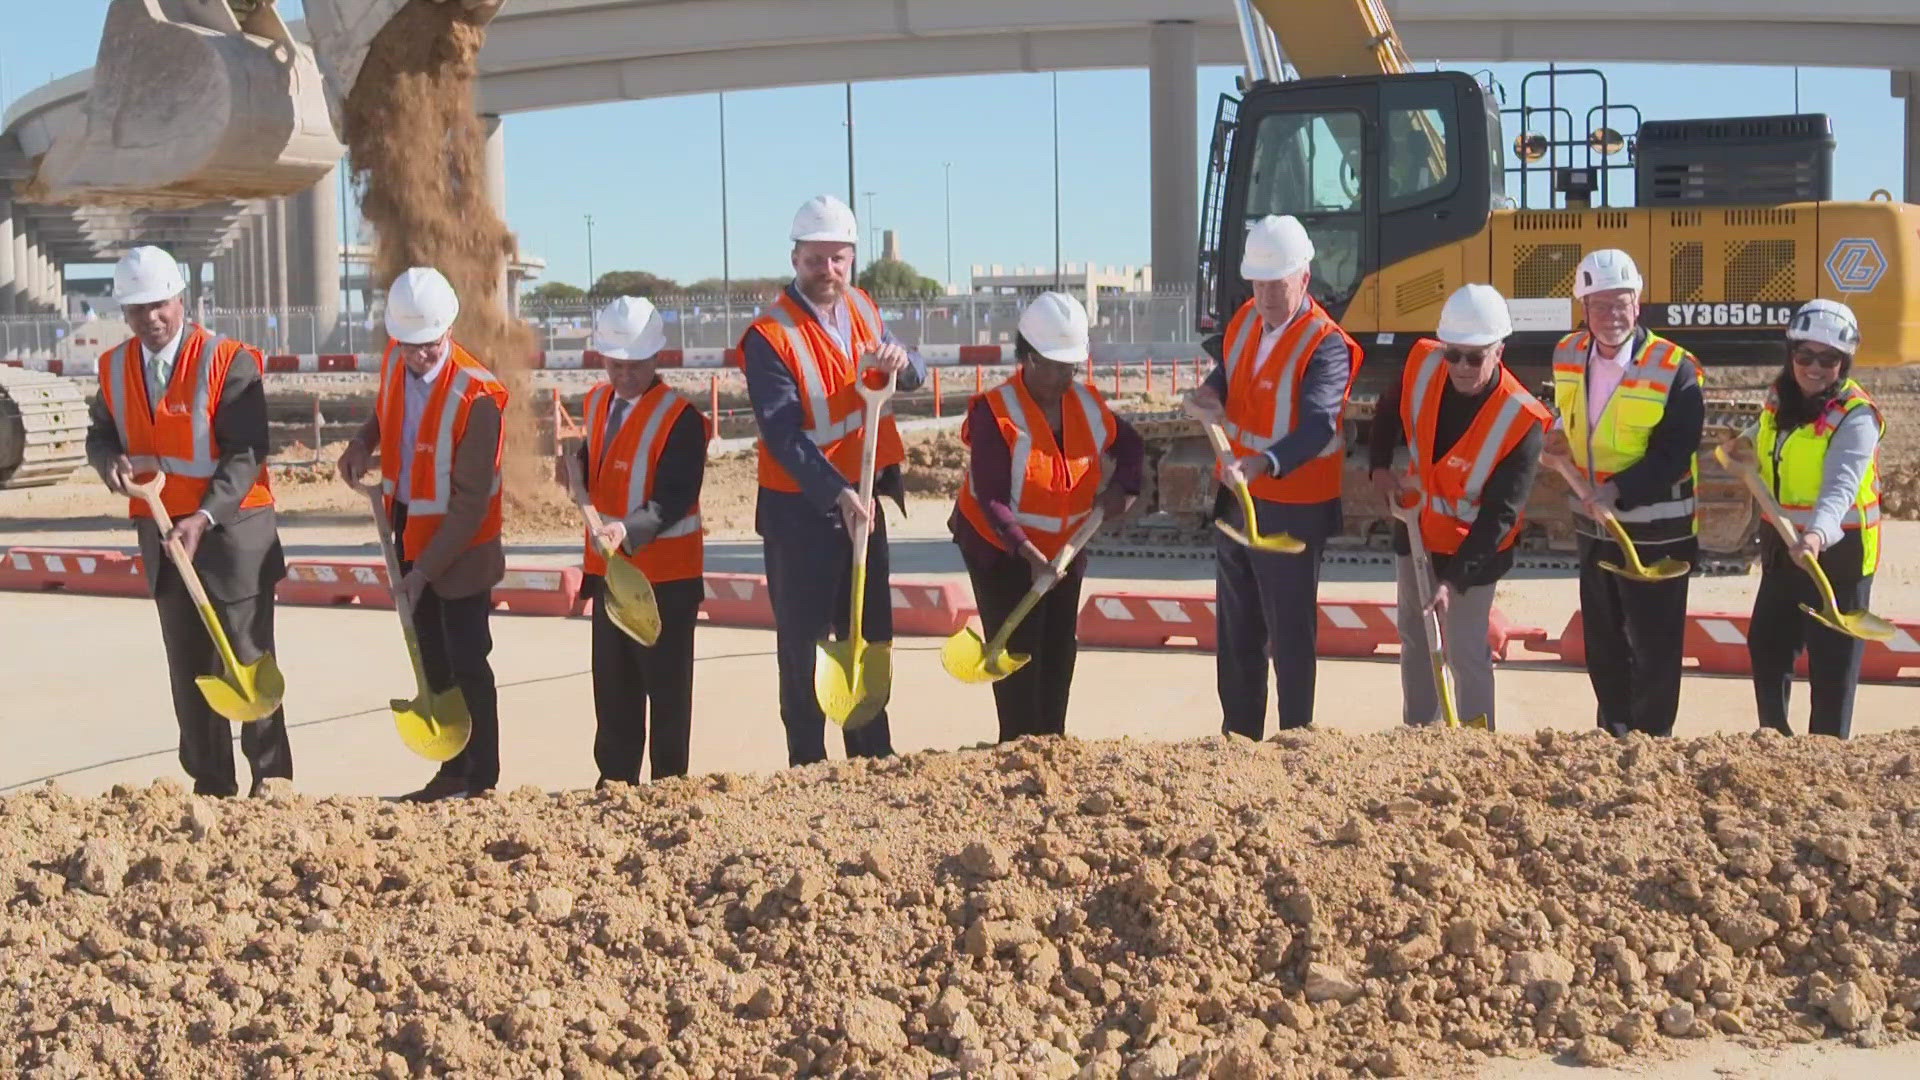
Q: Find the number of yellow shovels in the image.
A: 9